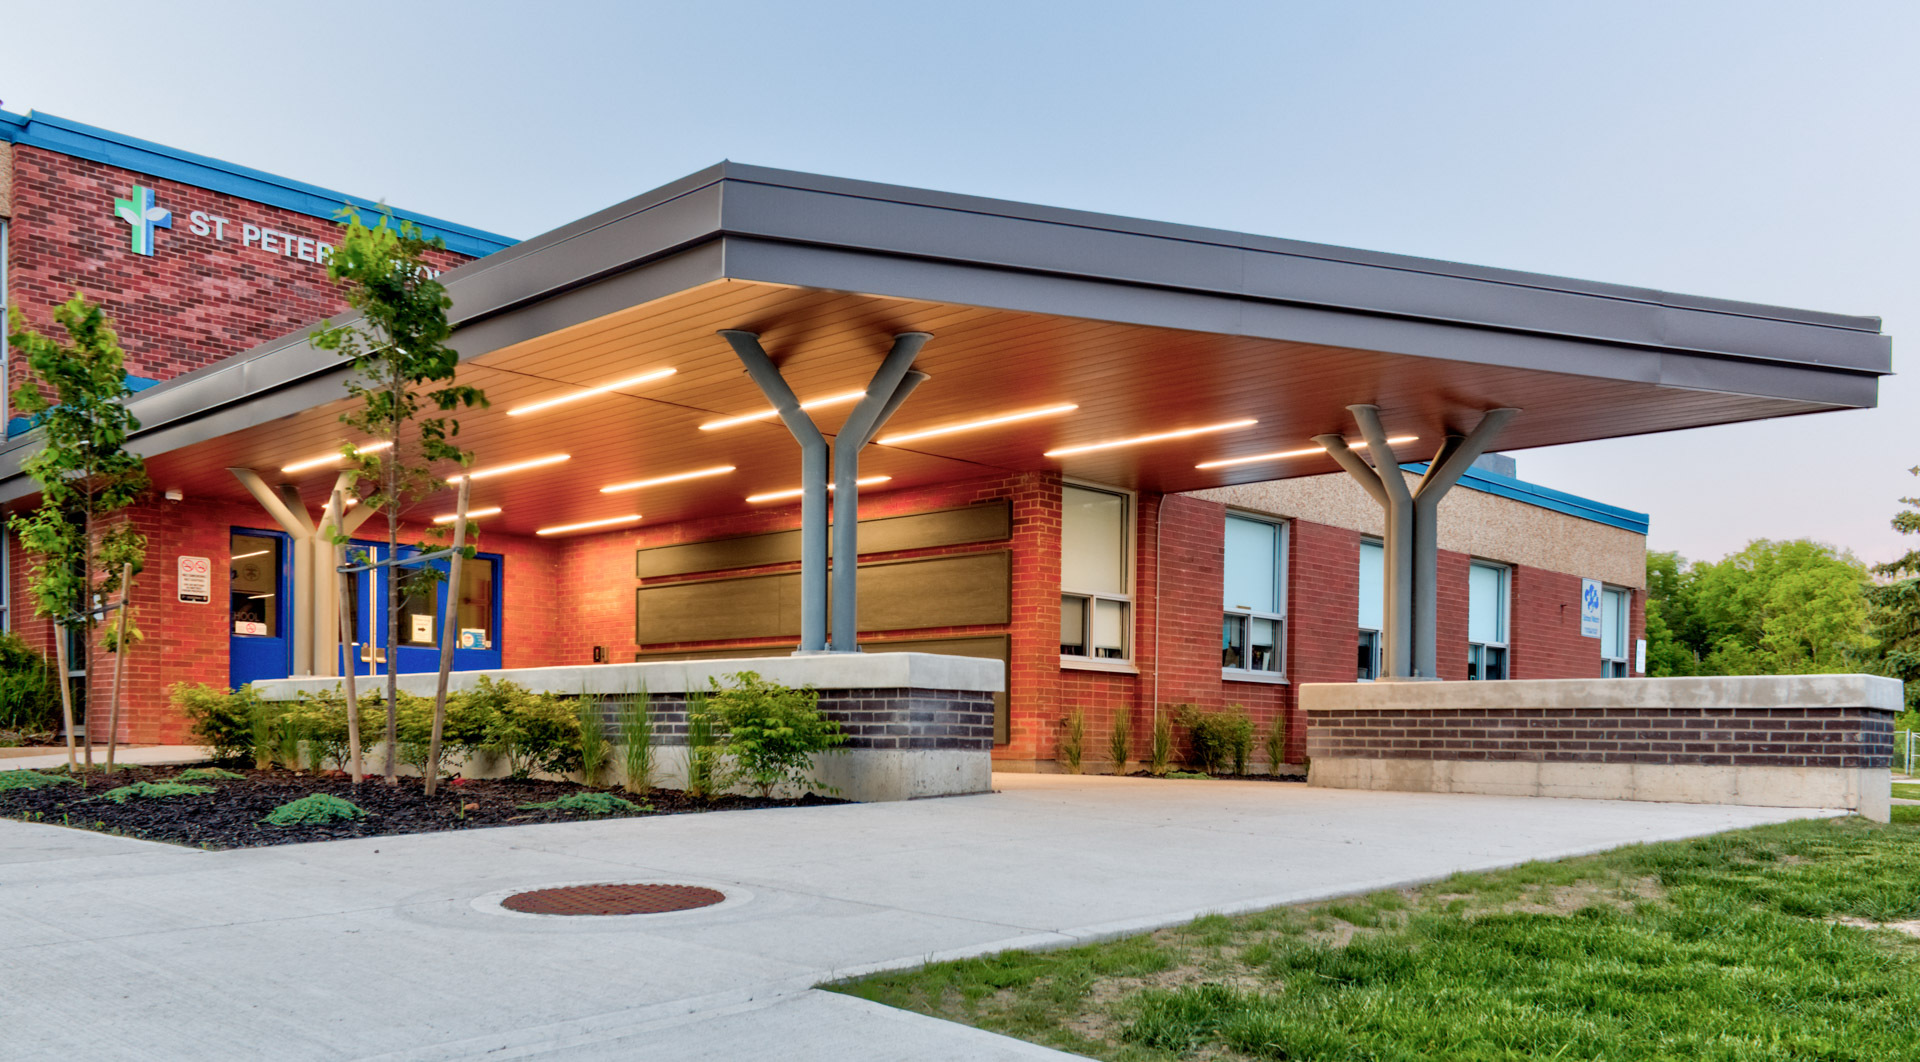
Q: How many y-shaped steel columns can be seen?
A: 3